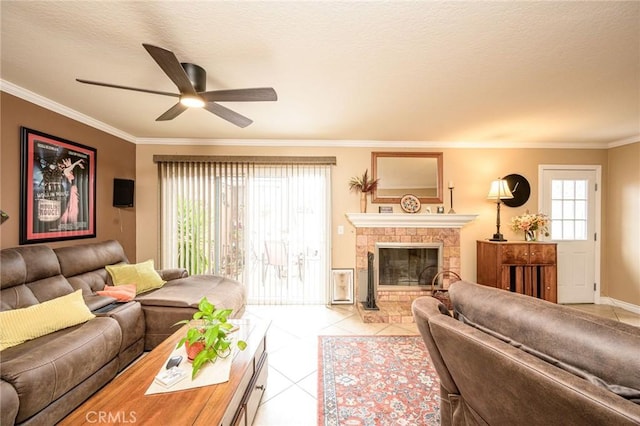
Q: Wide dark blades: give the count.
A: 5